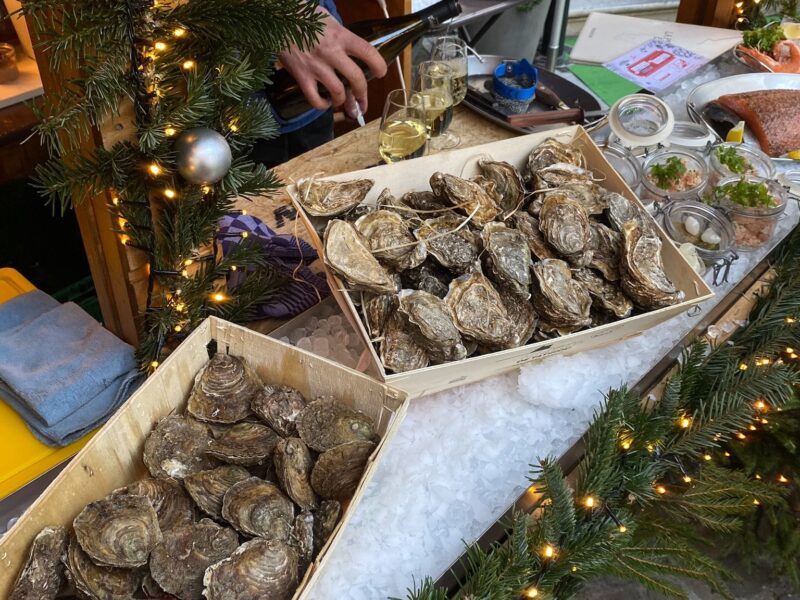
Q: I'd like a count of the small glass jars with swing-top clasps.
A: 5